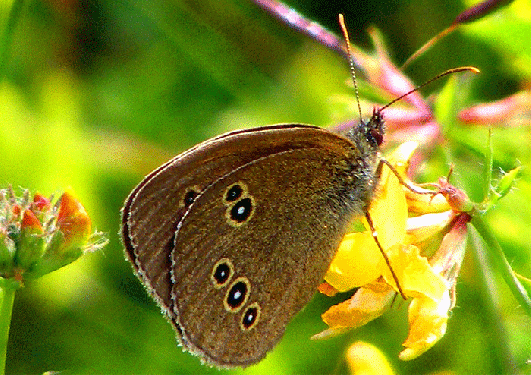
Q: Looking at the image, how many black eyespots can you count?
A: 6